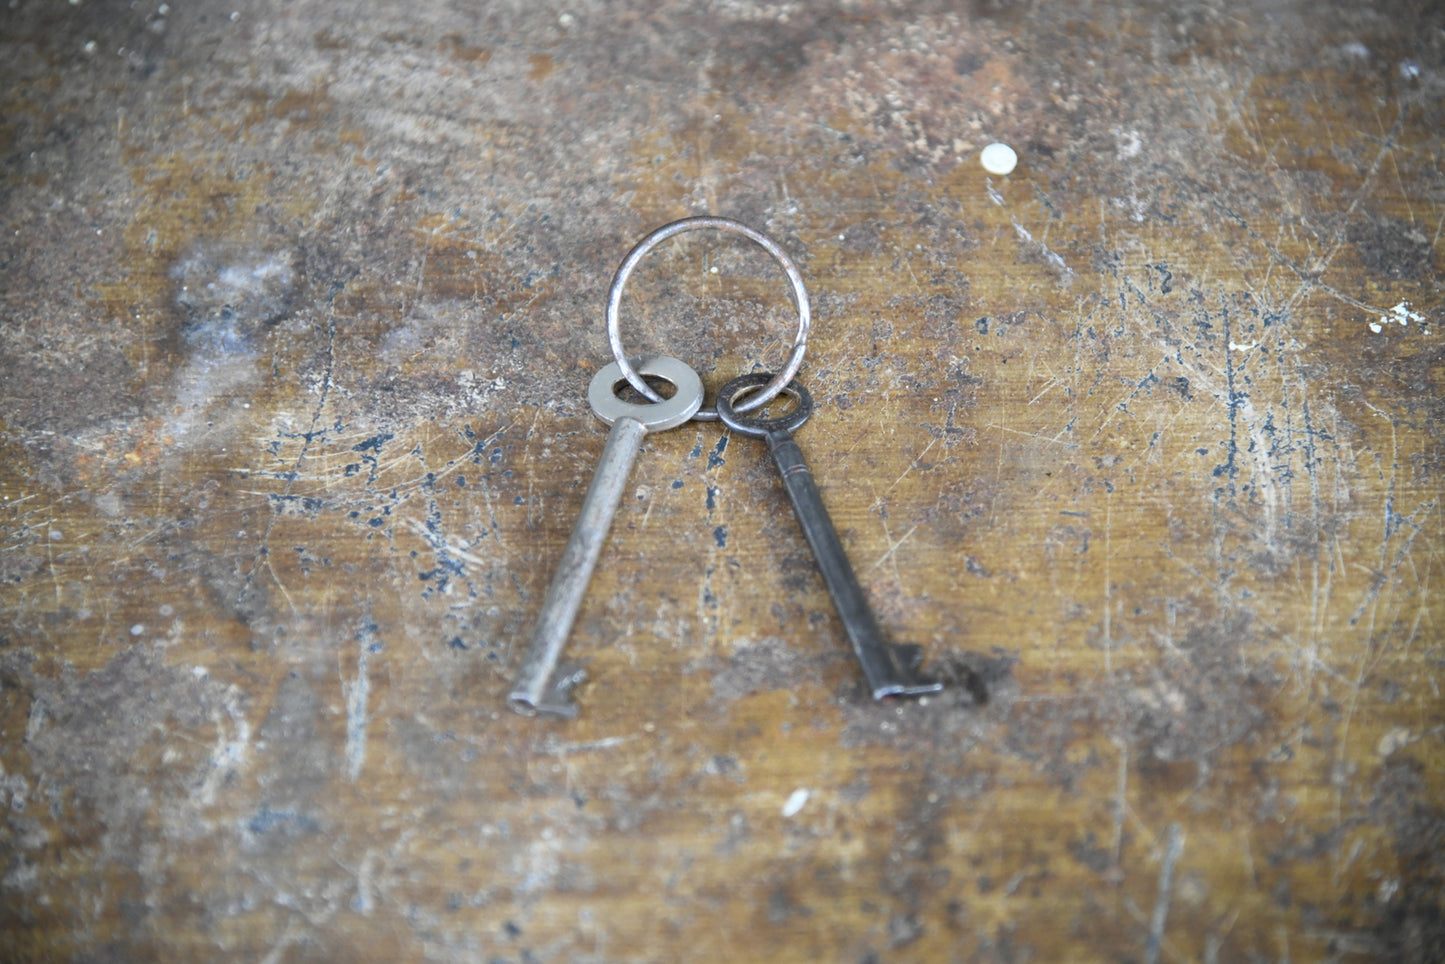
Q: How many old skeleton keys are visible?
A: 2